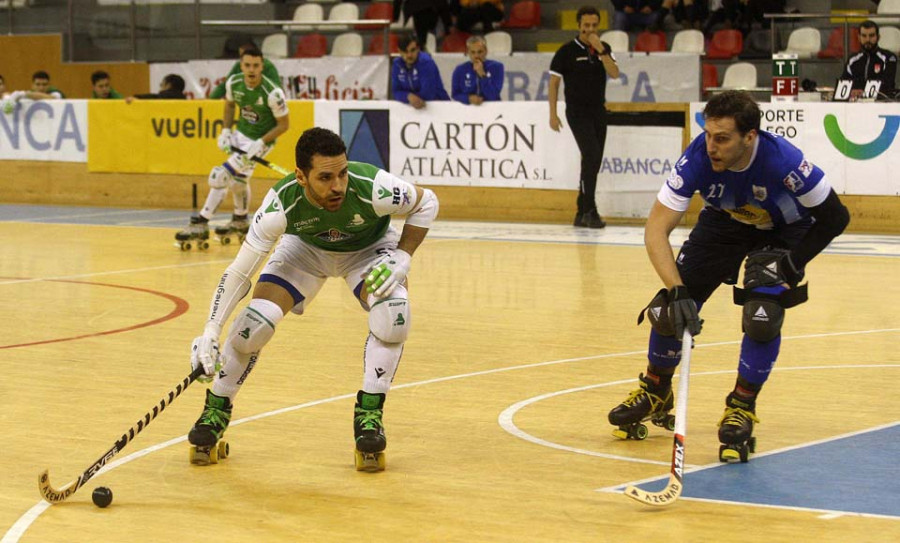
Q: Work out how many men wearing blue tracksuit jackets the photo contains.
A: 2